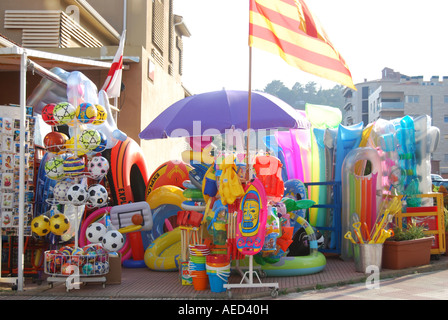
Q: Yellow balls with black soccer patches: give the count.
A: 2